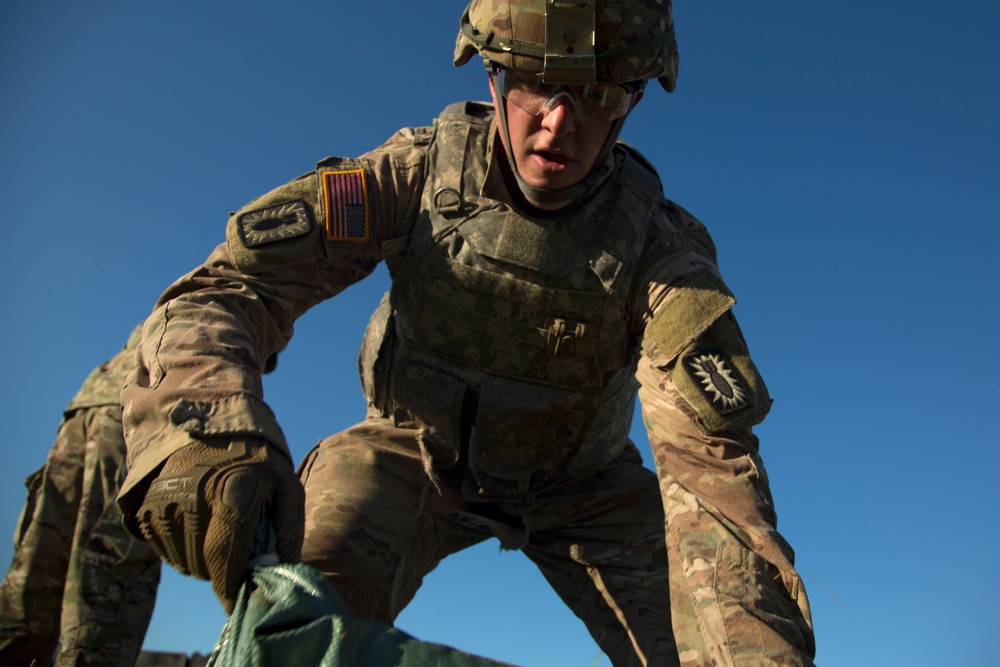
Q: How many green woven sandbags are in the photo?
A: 1